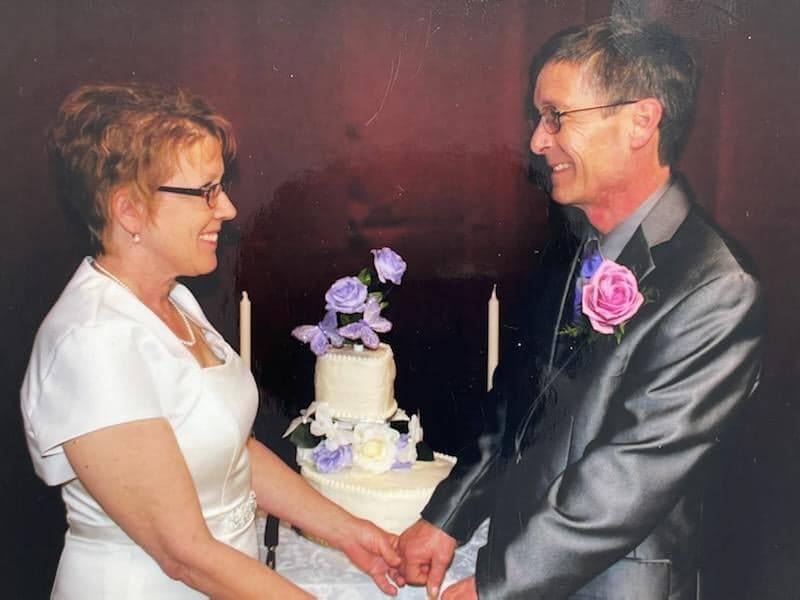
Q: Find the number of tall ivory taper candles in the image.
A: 2